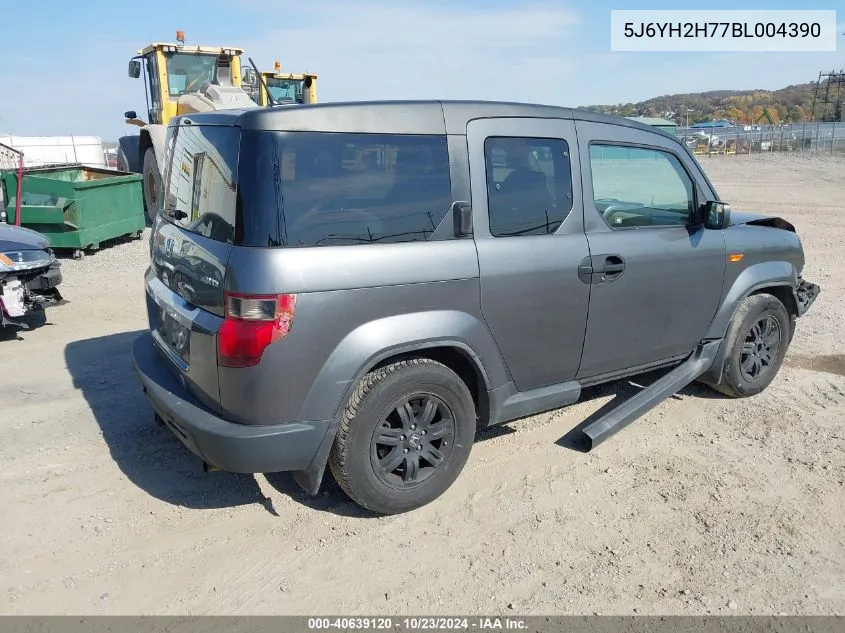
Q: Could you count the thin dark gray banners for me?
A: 1